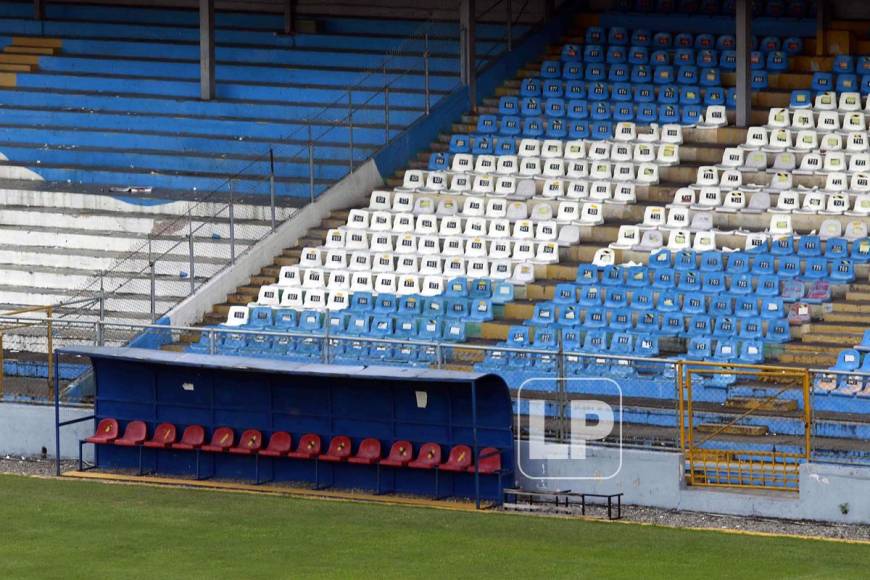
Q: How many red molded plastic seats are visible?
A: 14